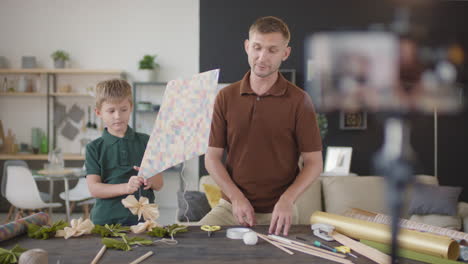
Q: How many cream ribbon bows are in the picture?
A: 3